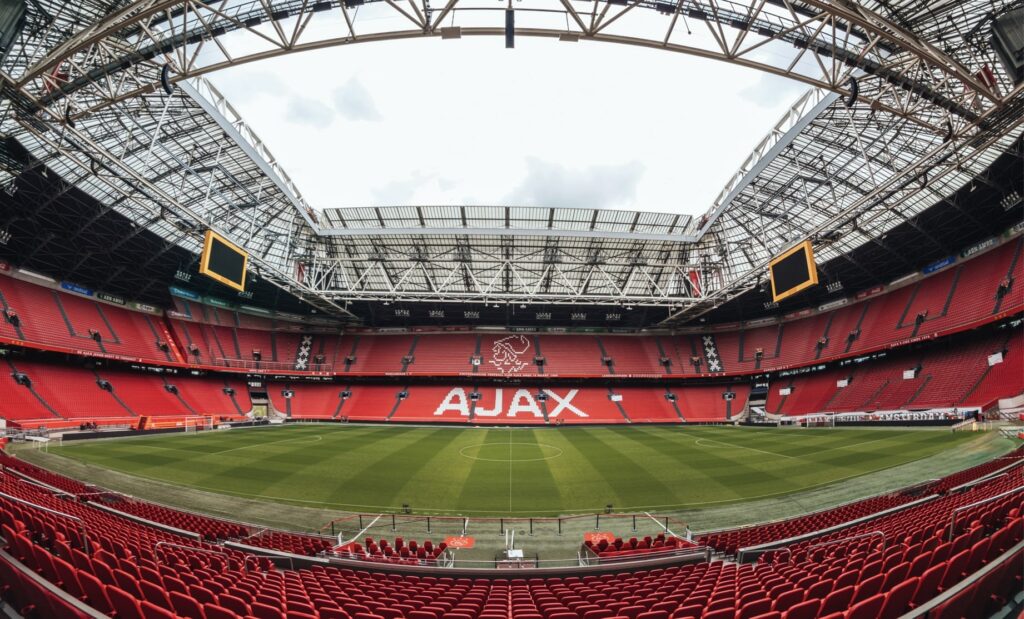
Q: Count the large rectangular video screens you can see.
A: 2